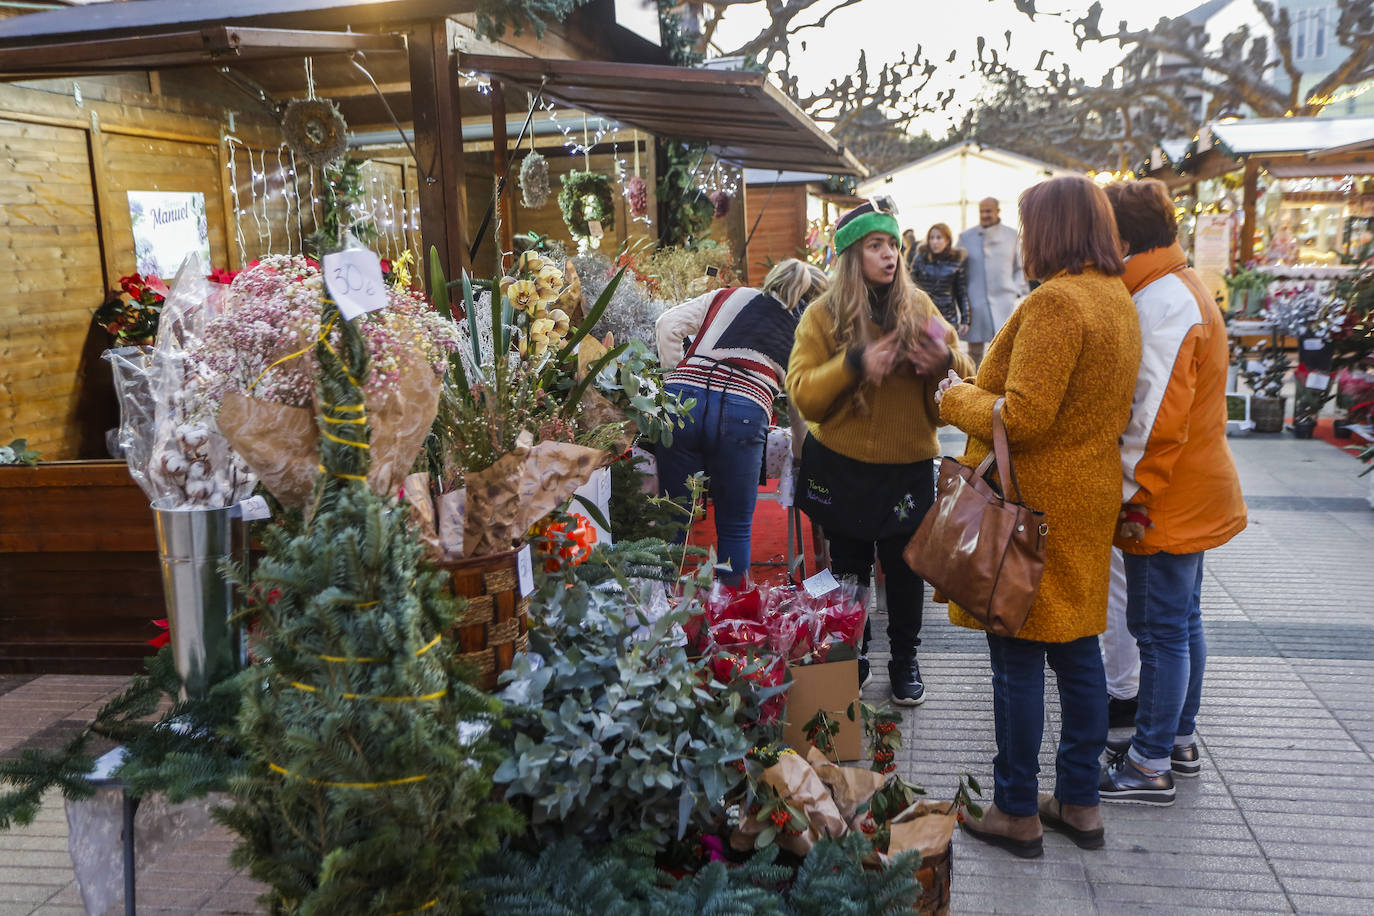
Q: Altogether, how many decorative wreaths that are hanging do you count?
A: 5